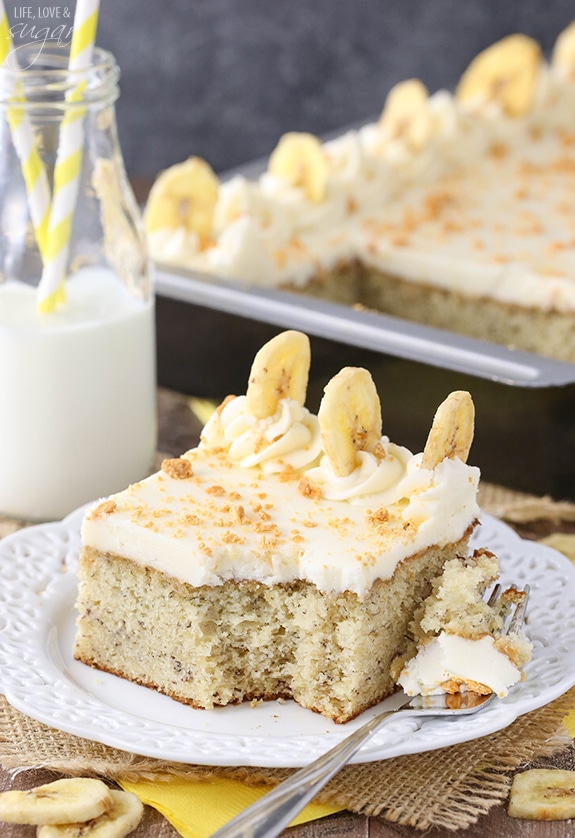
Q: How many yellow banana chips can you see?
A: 11